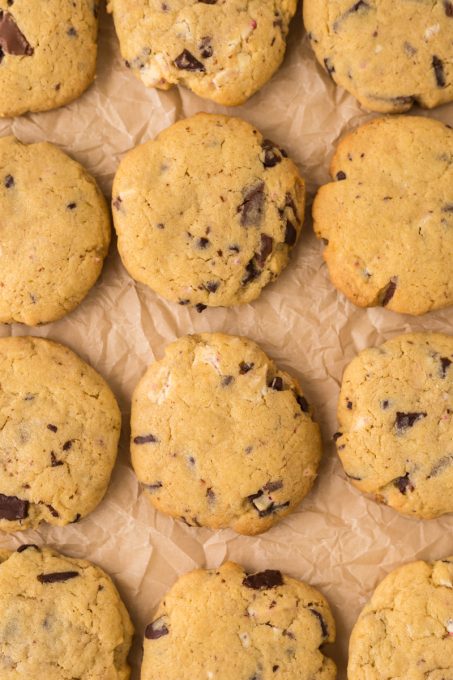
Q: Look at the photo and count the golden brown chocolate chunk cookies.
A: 12